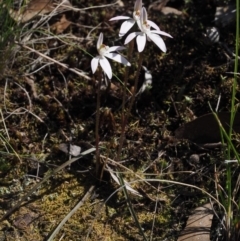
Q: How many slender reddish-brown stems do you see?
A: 3